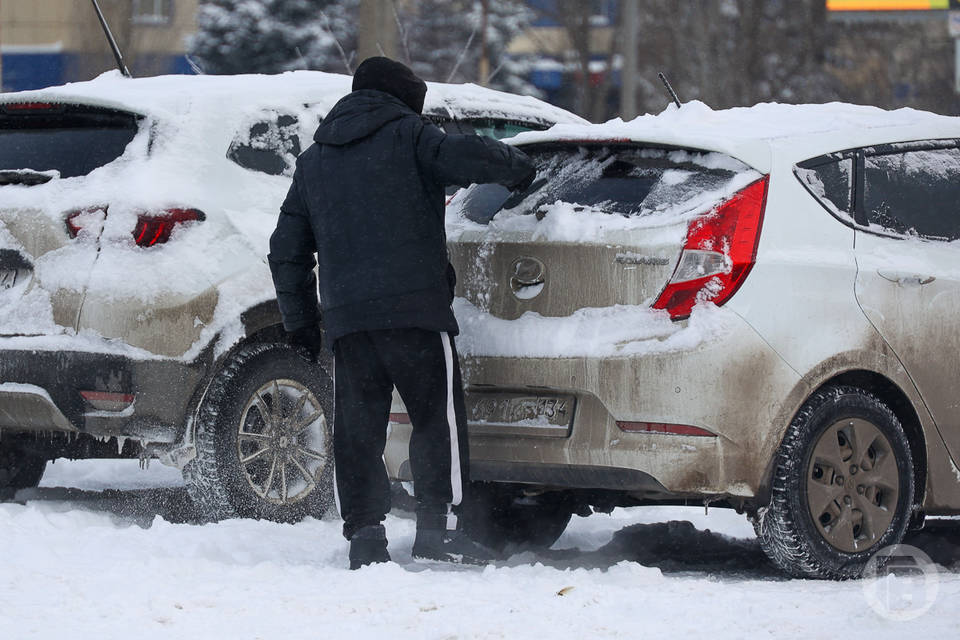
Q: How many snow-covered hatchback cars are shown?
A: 2